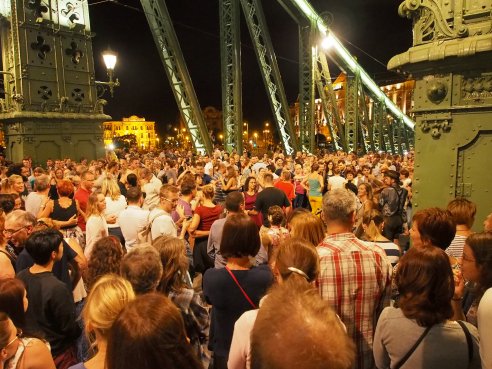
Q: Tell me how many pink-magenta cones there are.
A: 0